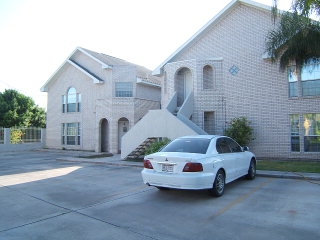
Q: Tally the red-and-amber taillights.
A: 2